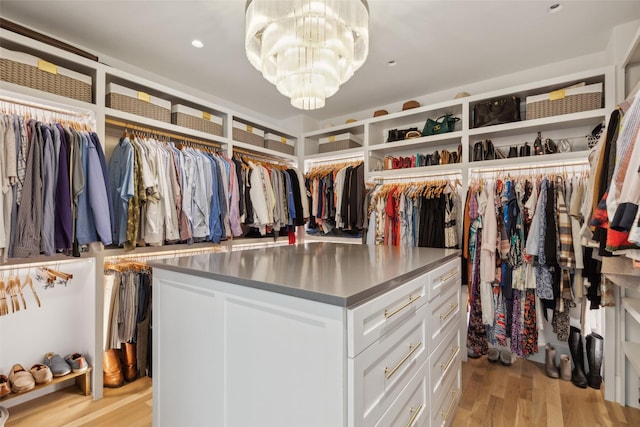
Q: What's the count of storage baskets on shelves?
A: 7